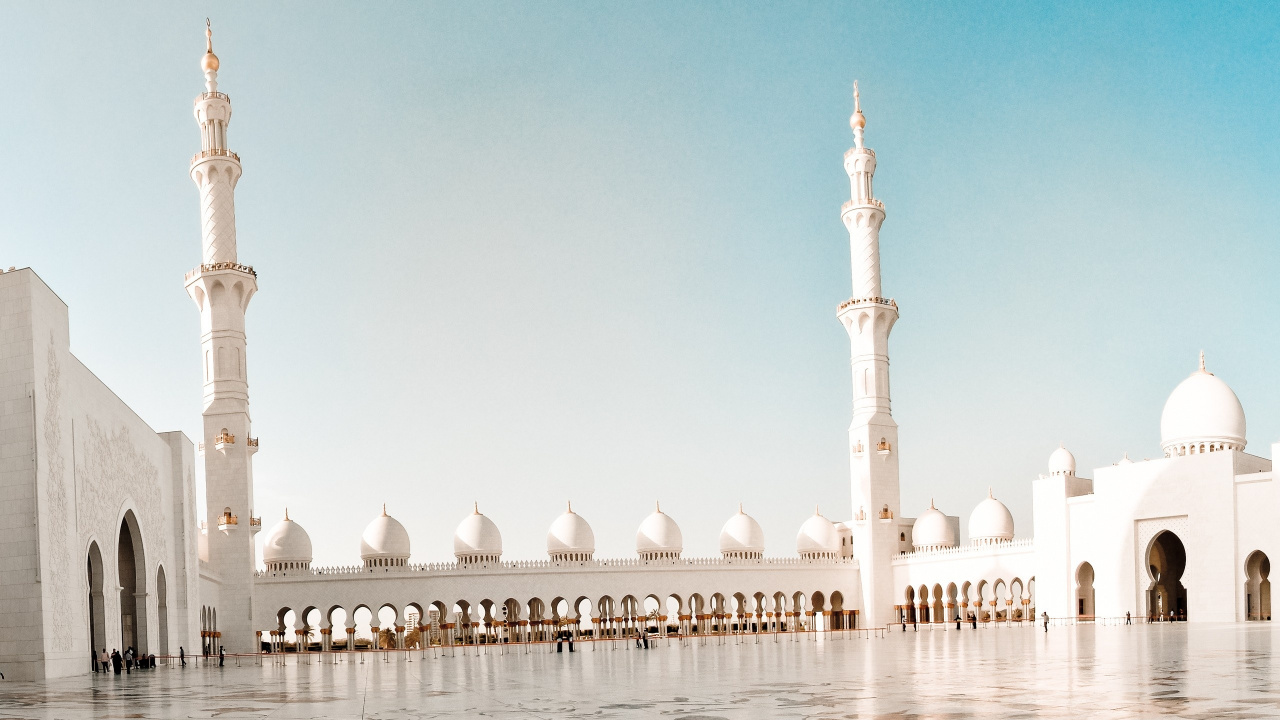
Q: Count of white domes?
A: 11